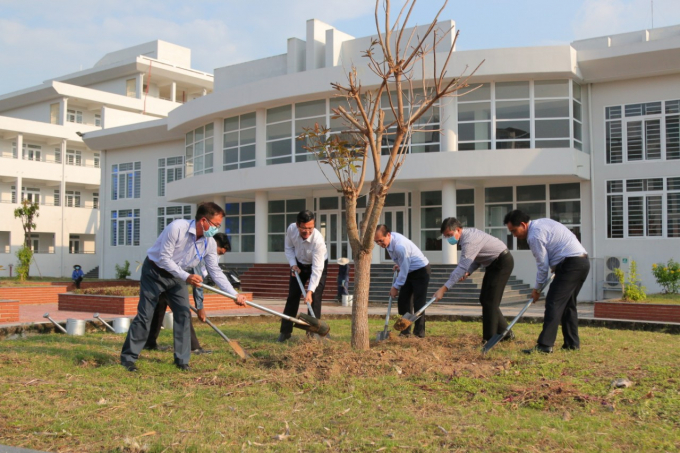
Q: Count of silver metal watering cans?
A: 3